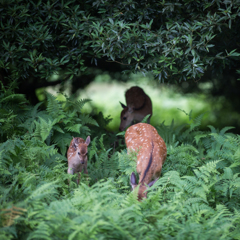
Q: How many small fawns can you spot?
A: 1